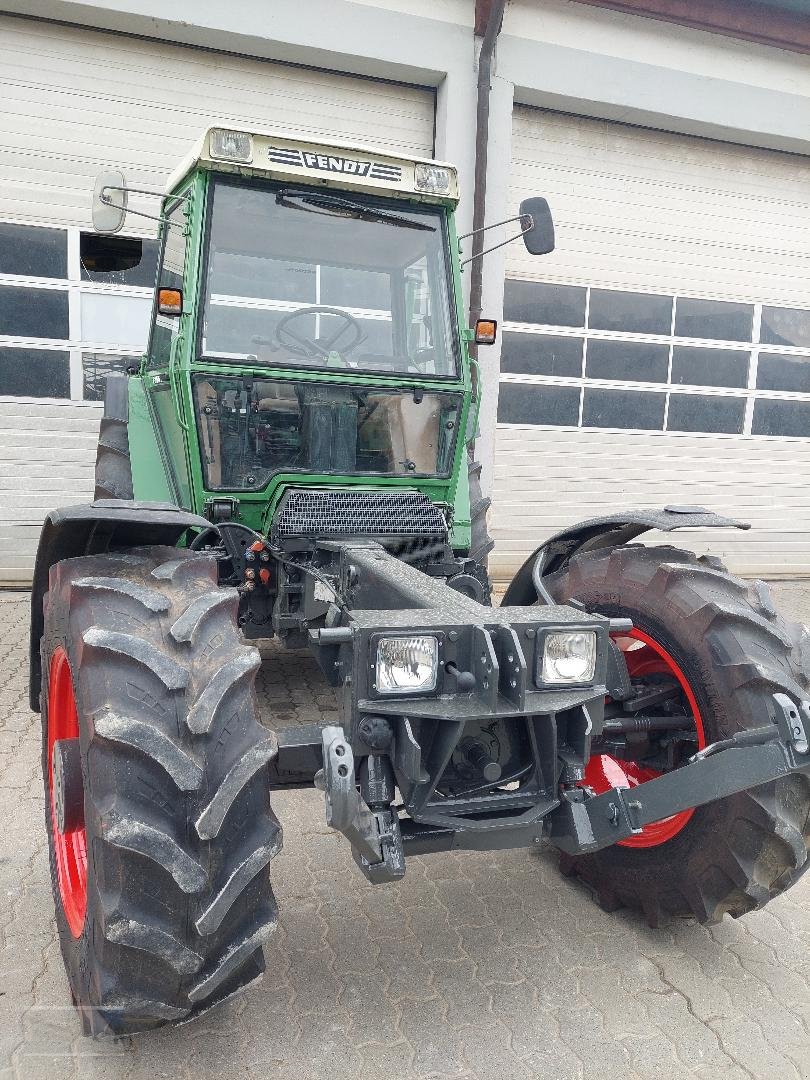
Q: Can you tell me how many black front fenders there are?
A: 2